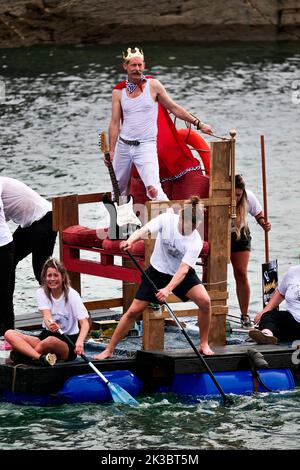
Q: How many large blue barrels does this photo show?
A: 2